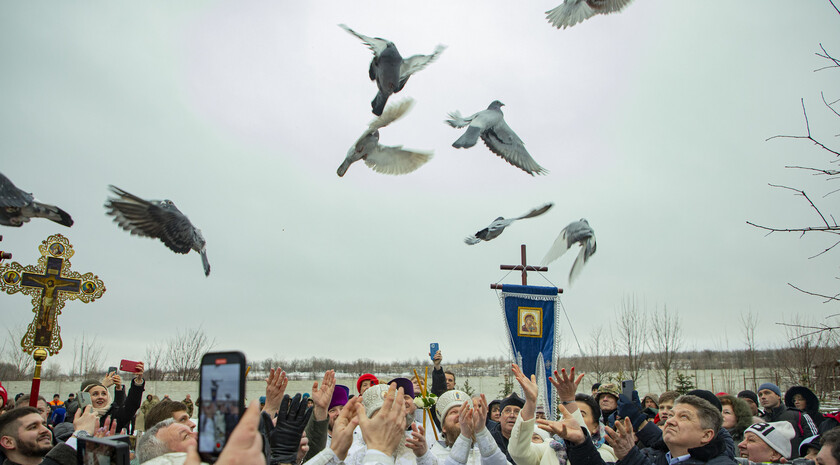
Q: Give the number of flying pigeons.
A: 8